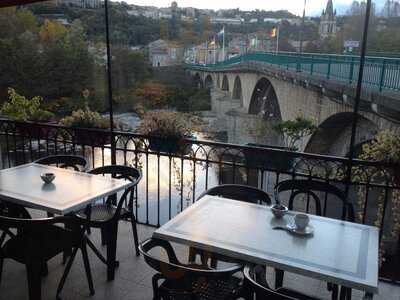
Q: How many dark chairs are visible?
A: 8